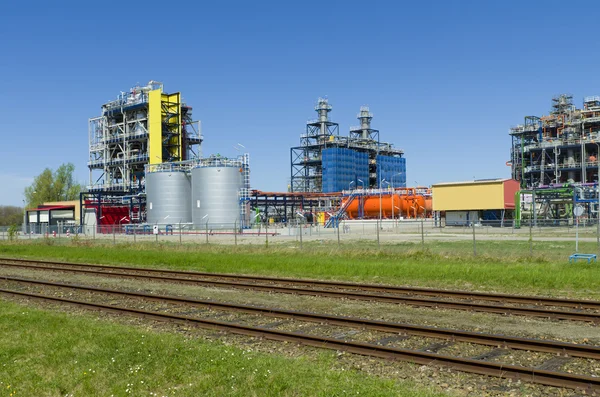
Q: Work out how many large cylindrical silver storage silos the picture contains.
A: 2